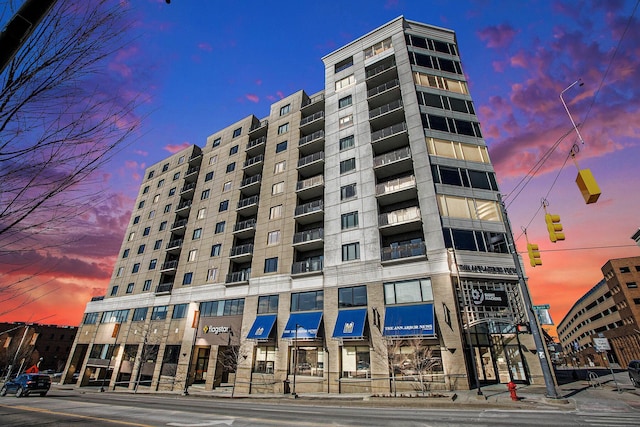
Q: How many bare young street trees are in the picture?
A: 4